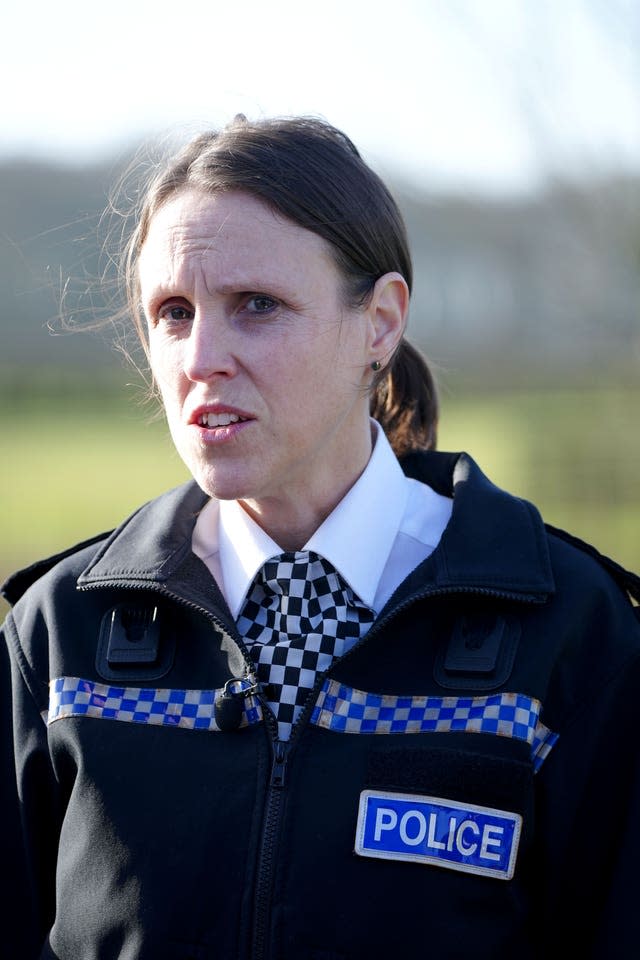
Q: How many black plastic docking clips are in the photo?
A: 2